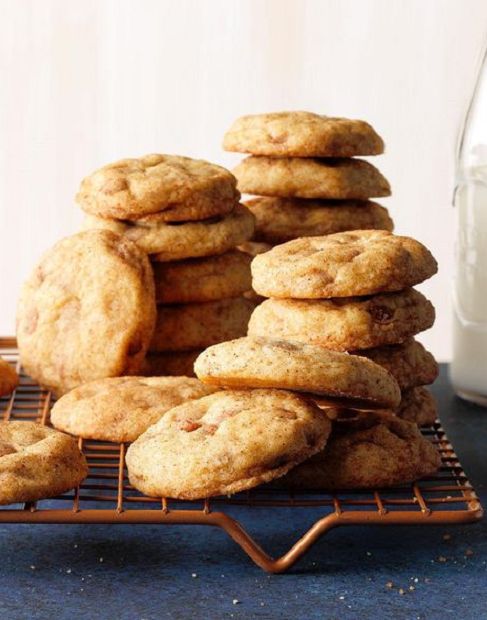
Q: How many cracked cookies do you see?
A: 0